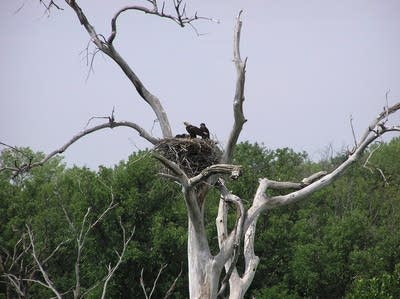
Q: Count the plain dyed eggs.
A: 0